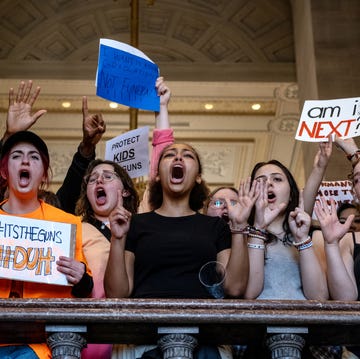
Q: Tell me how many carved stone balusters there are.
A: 3